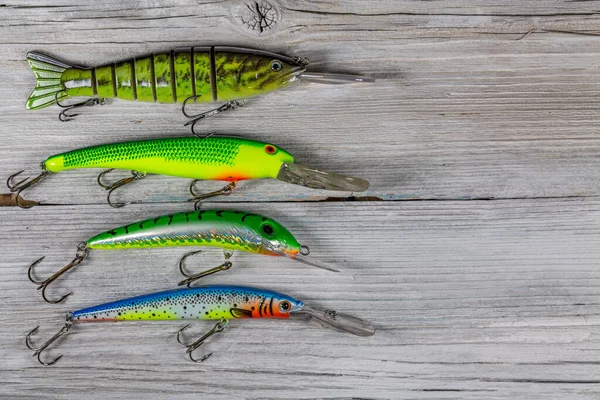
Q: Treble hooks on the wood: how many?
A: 9